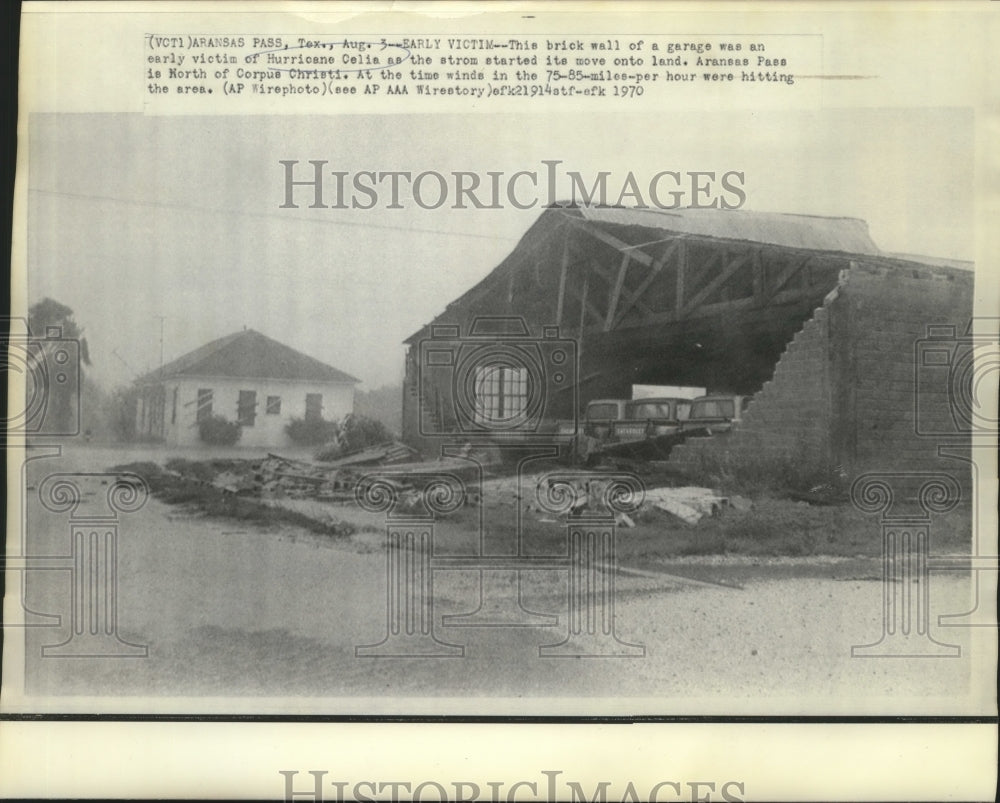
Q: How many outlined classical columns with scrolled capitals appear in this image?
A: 4